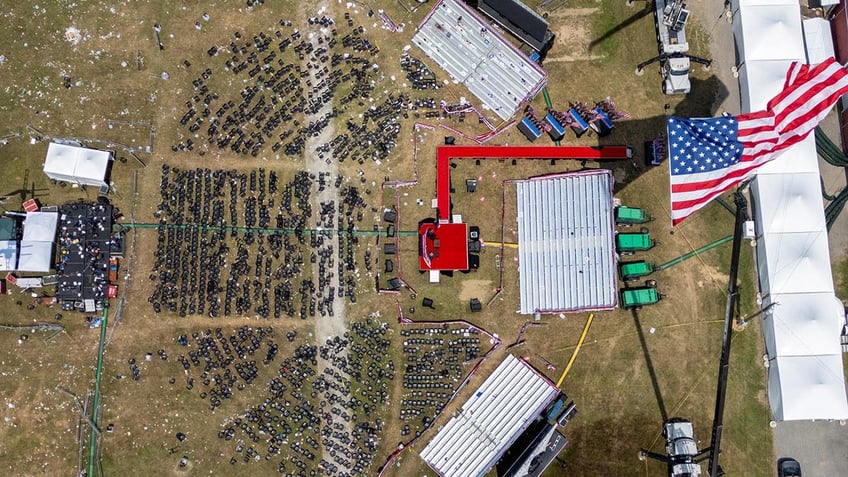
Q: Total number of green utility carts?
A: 4